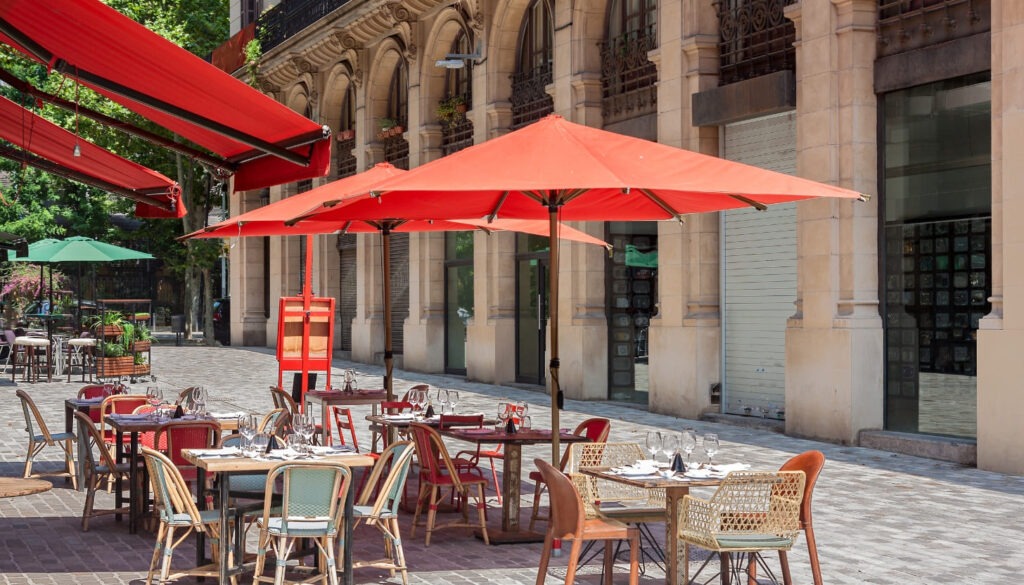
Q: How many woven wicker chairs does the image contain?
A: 2